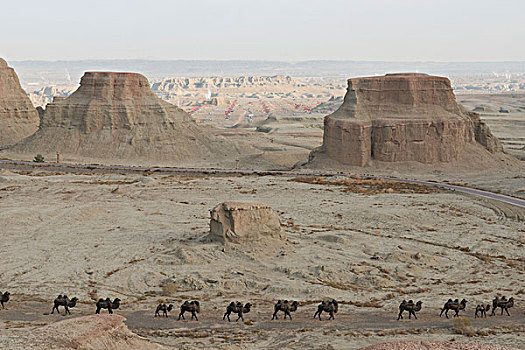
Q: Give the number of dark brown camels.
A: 12